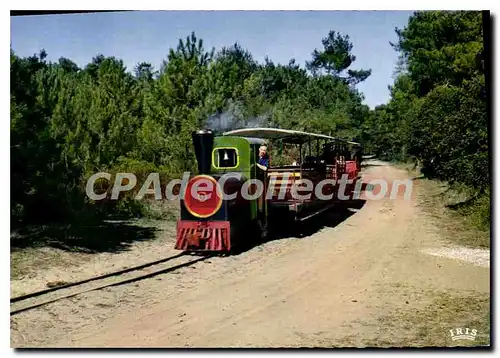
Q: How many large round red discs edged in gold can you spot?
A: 1